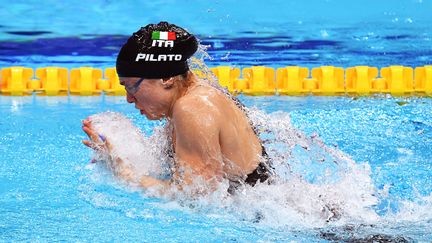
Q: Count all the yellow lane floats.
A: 11